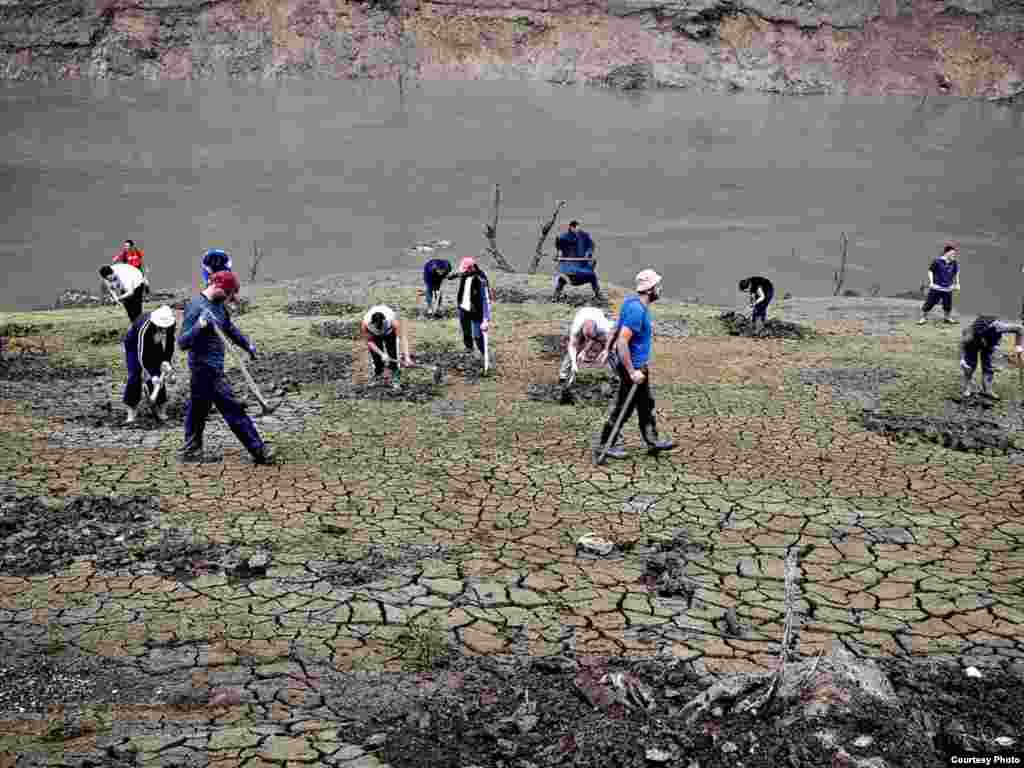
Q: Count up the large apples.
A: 0